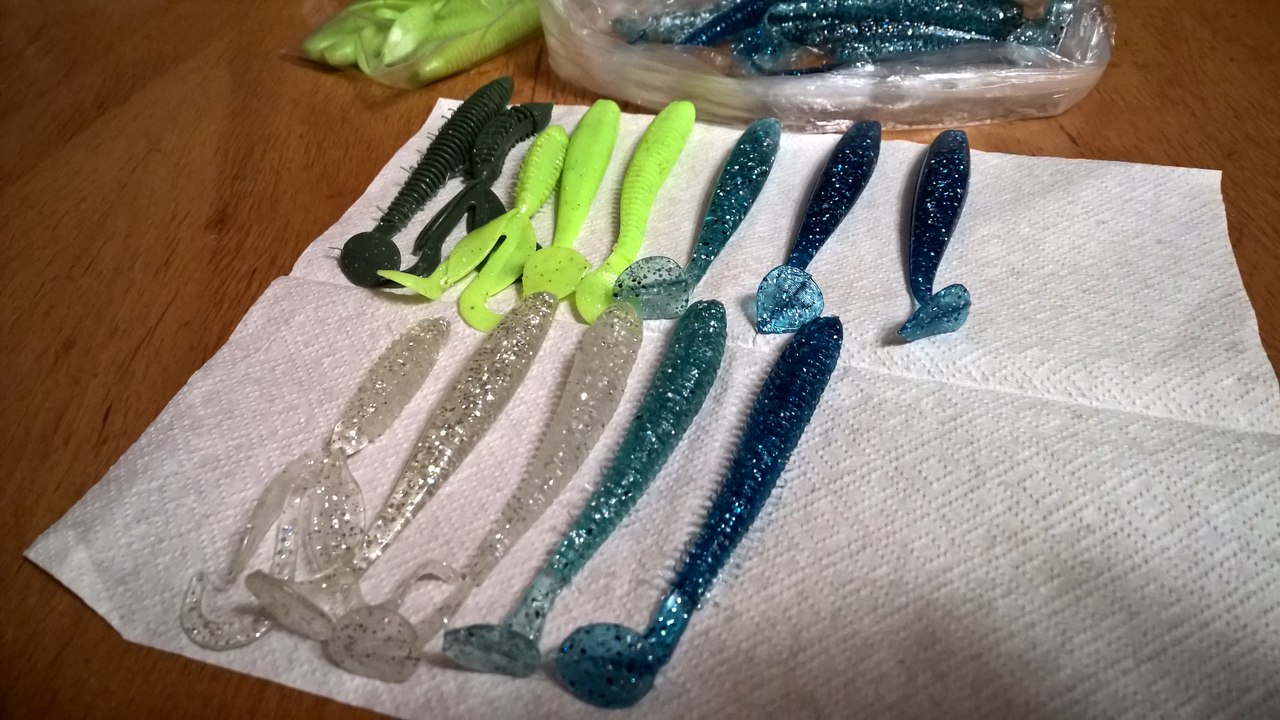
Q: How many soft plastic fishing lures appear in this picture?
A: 13